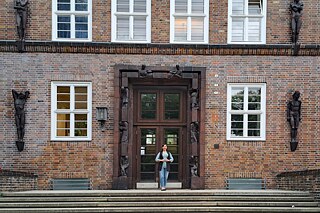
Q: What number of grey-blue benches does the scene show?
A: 2